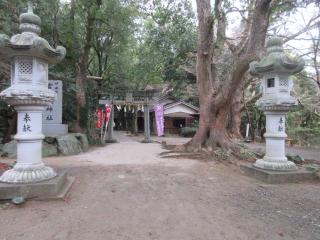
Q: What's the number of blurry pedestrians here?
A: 0